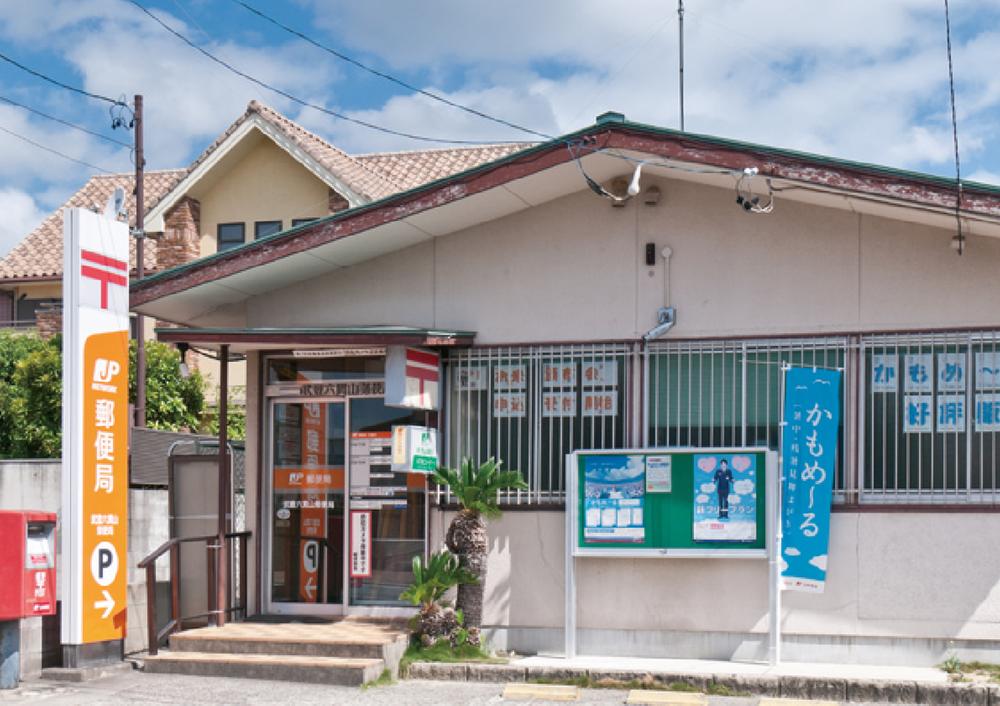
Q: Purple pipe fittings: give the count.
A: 0